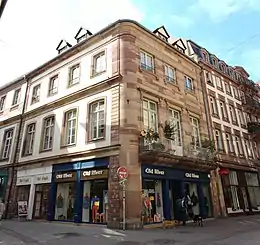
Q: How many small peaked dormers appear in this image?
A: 4